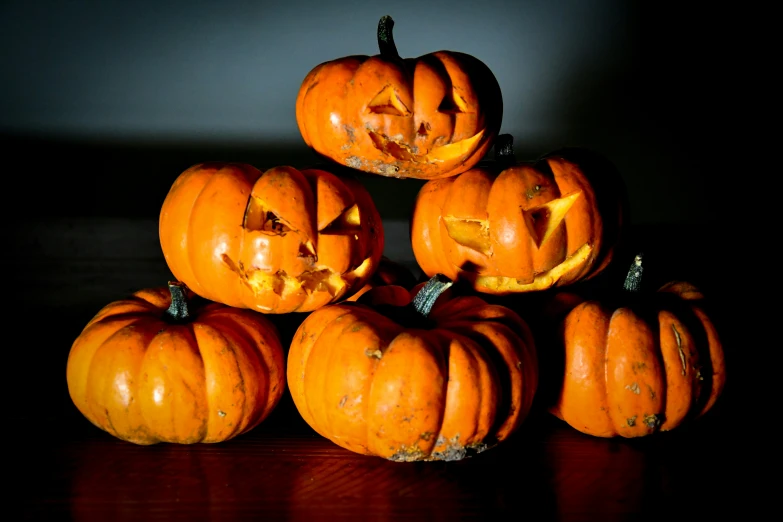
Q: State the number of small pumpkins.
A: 6